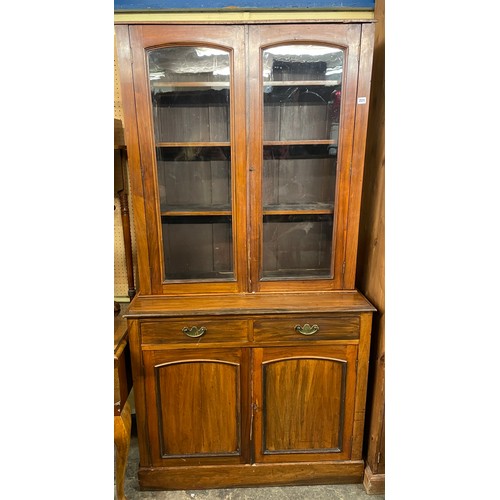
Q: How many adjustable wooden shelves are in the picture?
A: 3